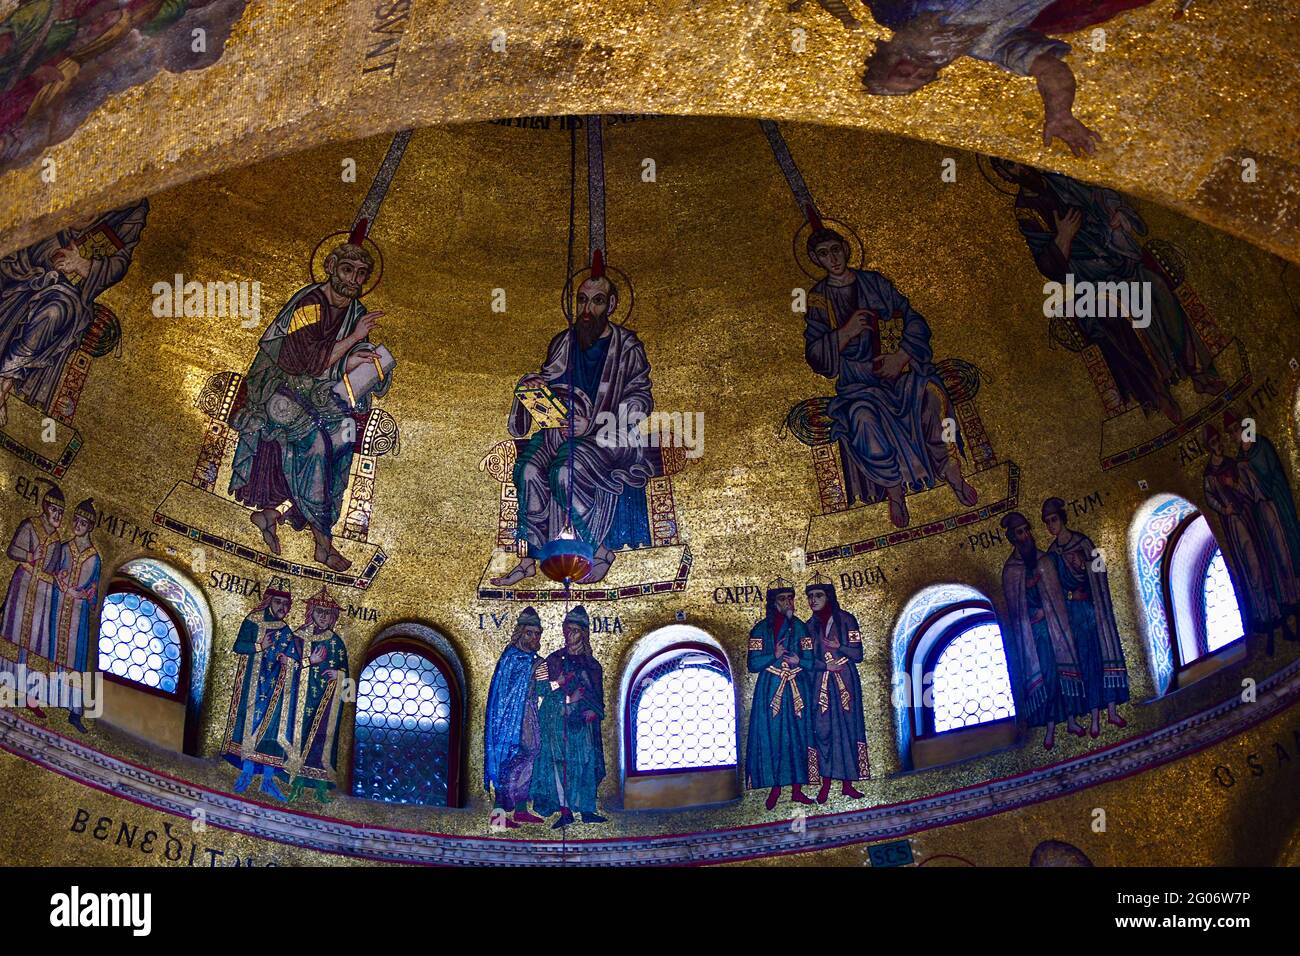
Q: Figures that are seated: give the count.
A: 5